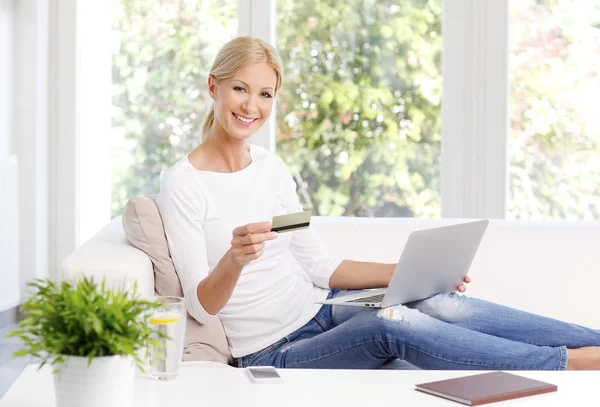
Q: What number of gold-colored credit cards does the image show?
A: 1